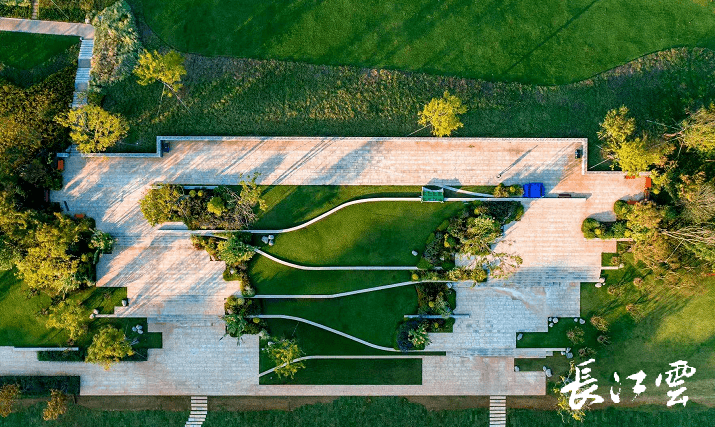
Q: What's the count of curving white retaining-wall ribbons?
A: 5